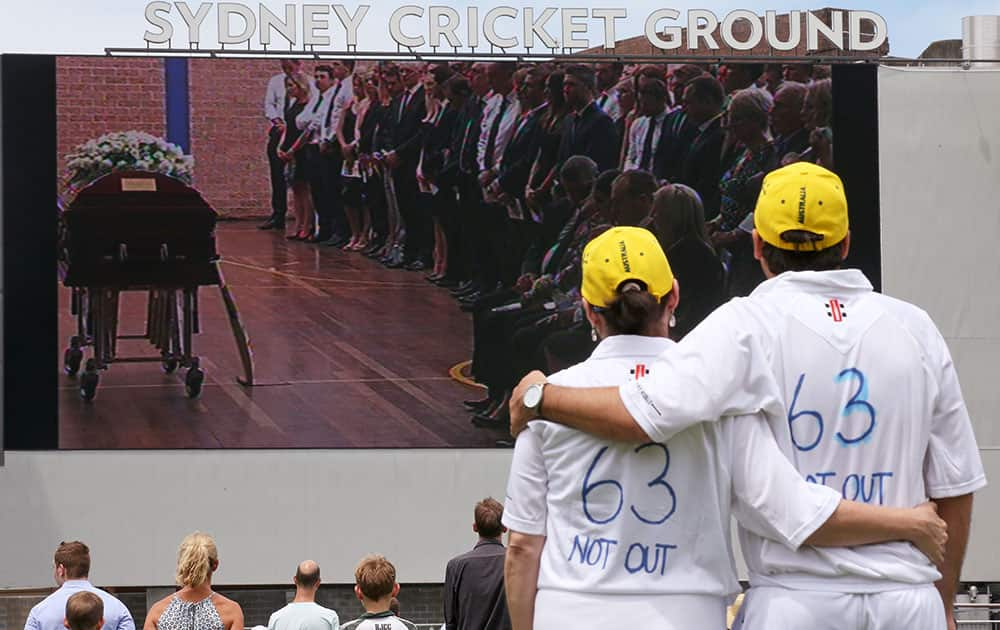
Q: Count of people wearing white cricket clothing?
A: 2